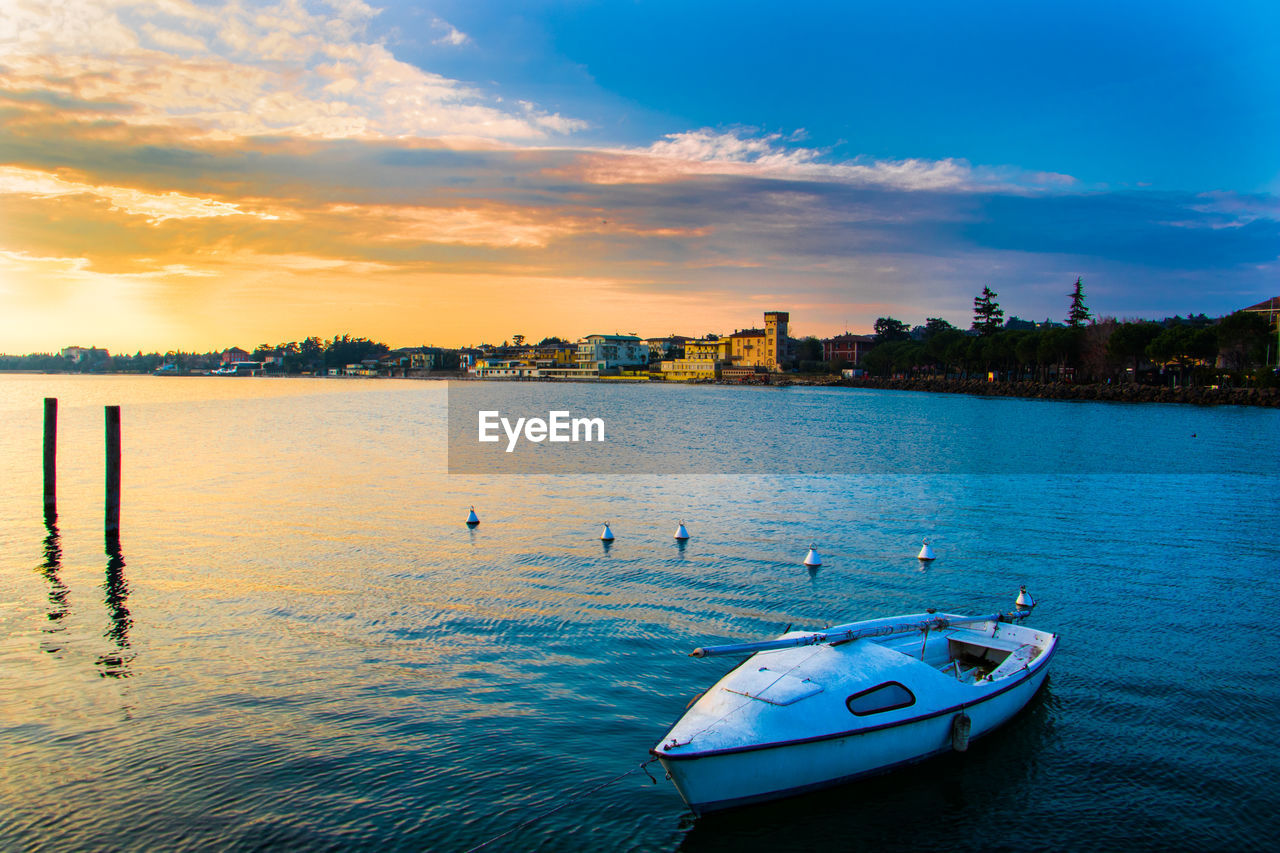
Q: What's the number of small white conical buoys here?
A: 6